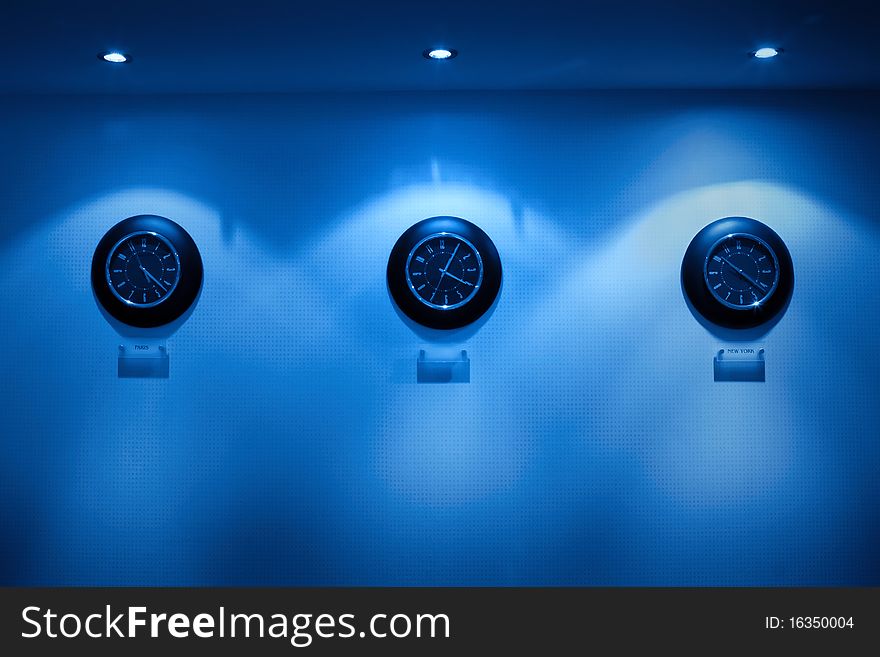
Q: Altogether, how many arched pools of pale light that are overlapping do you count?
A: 3